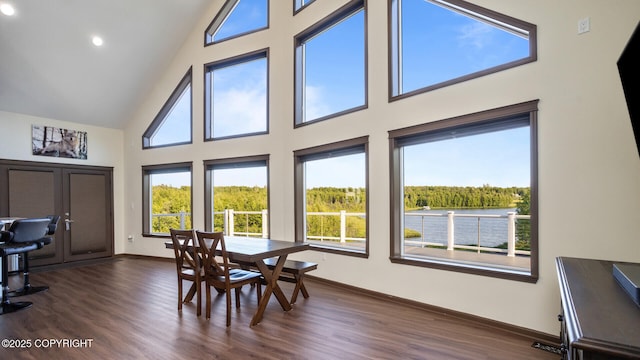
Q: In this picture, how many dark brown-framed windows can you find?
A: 10